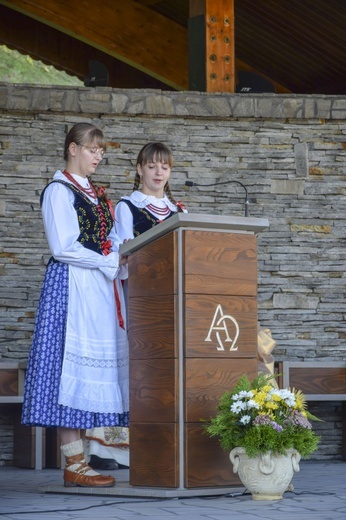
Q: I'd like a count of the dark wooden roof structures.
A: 1